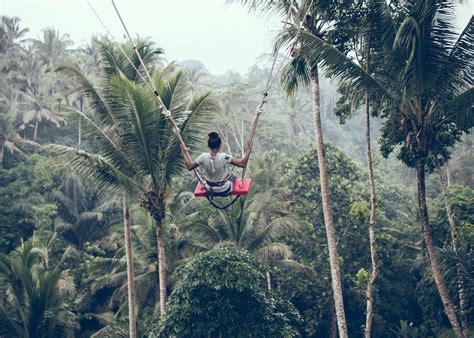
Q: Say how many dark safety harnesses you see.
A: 1